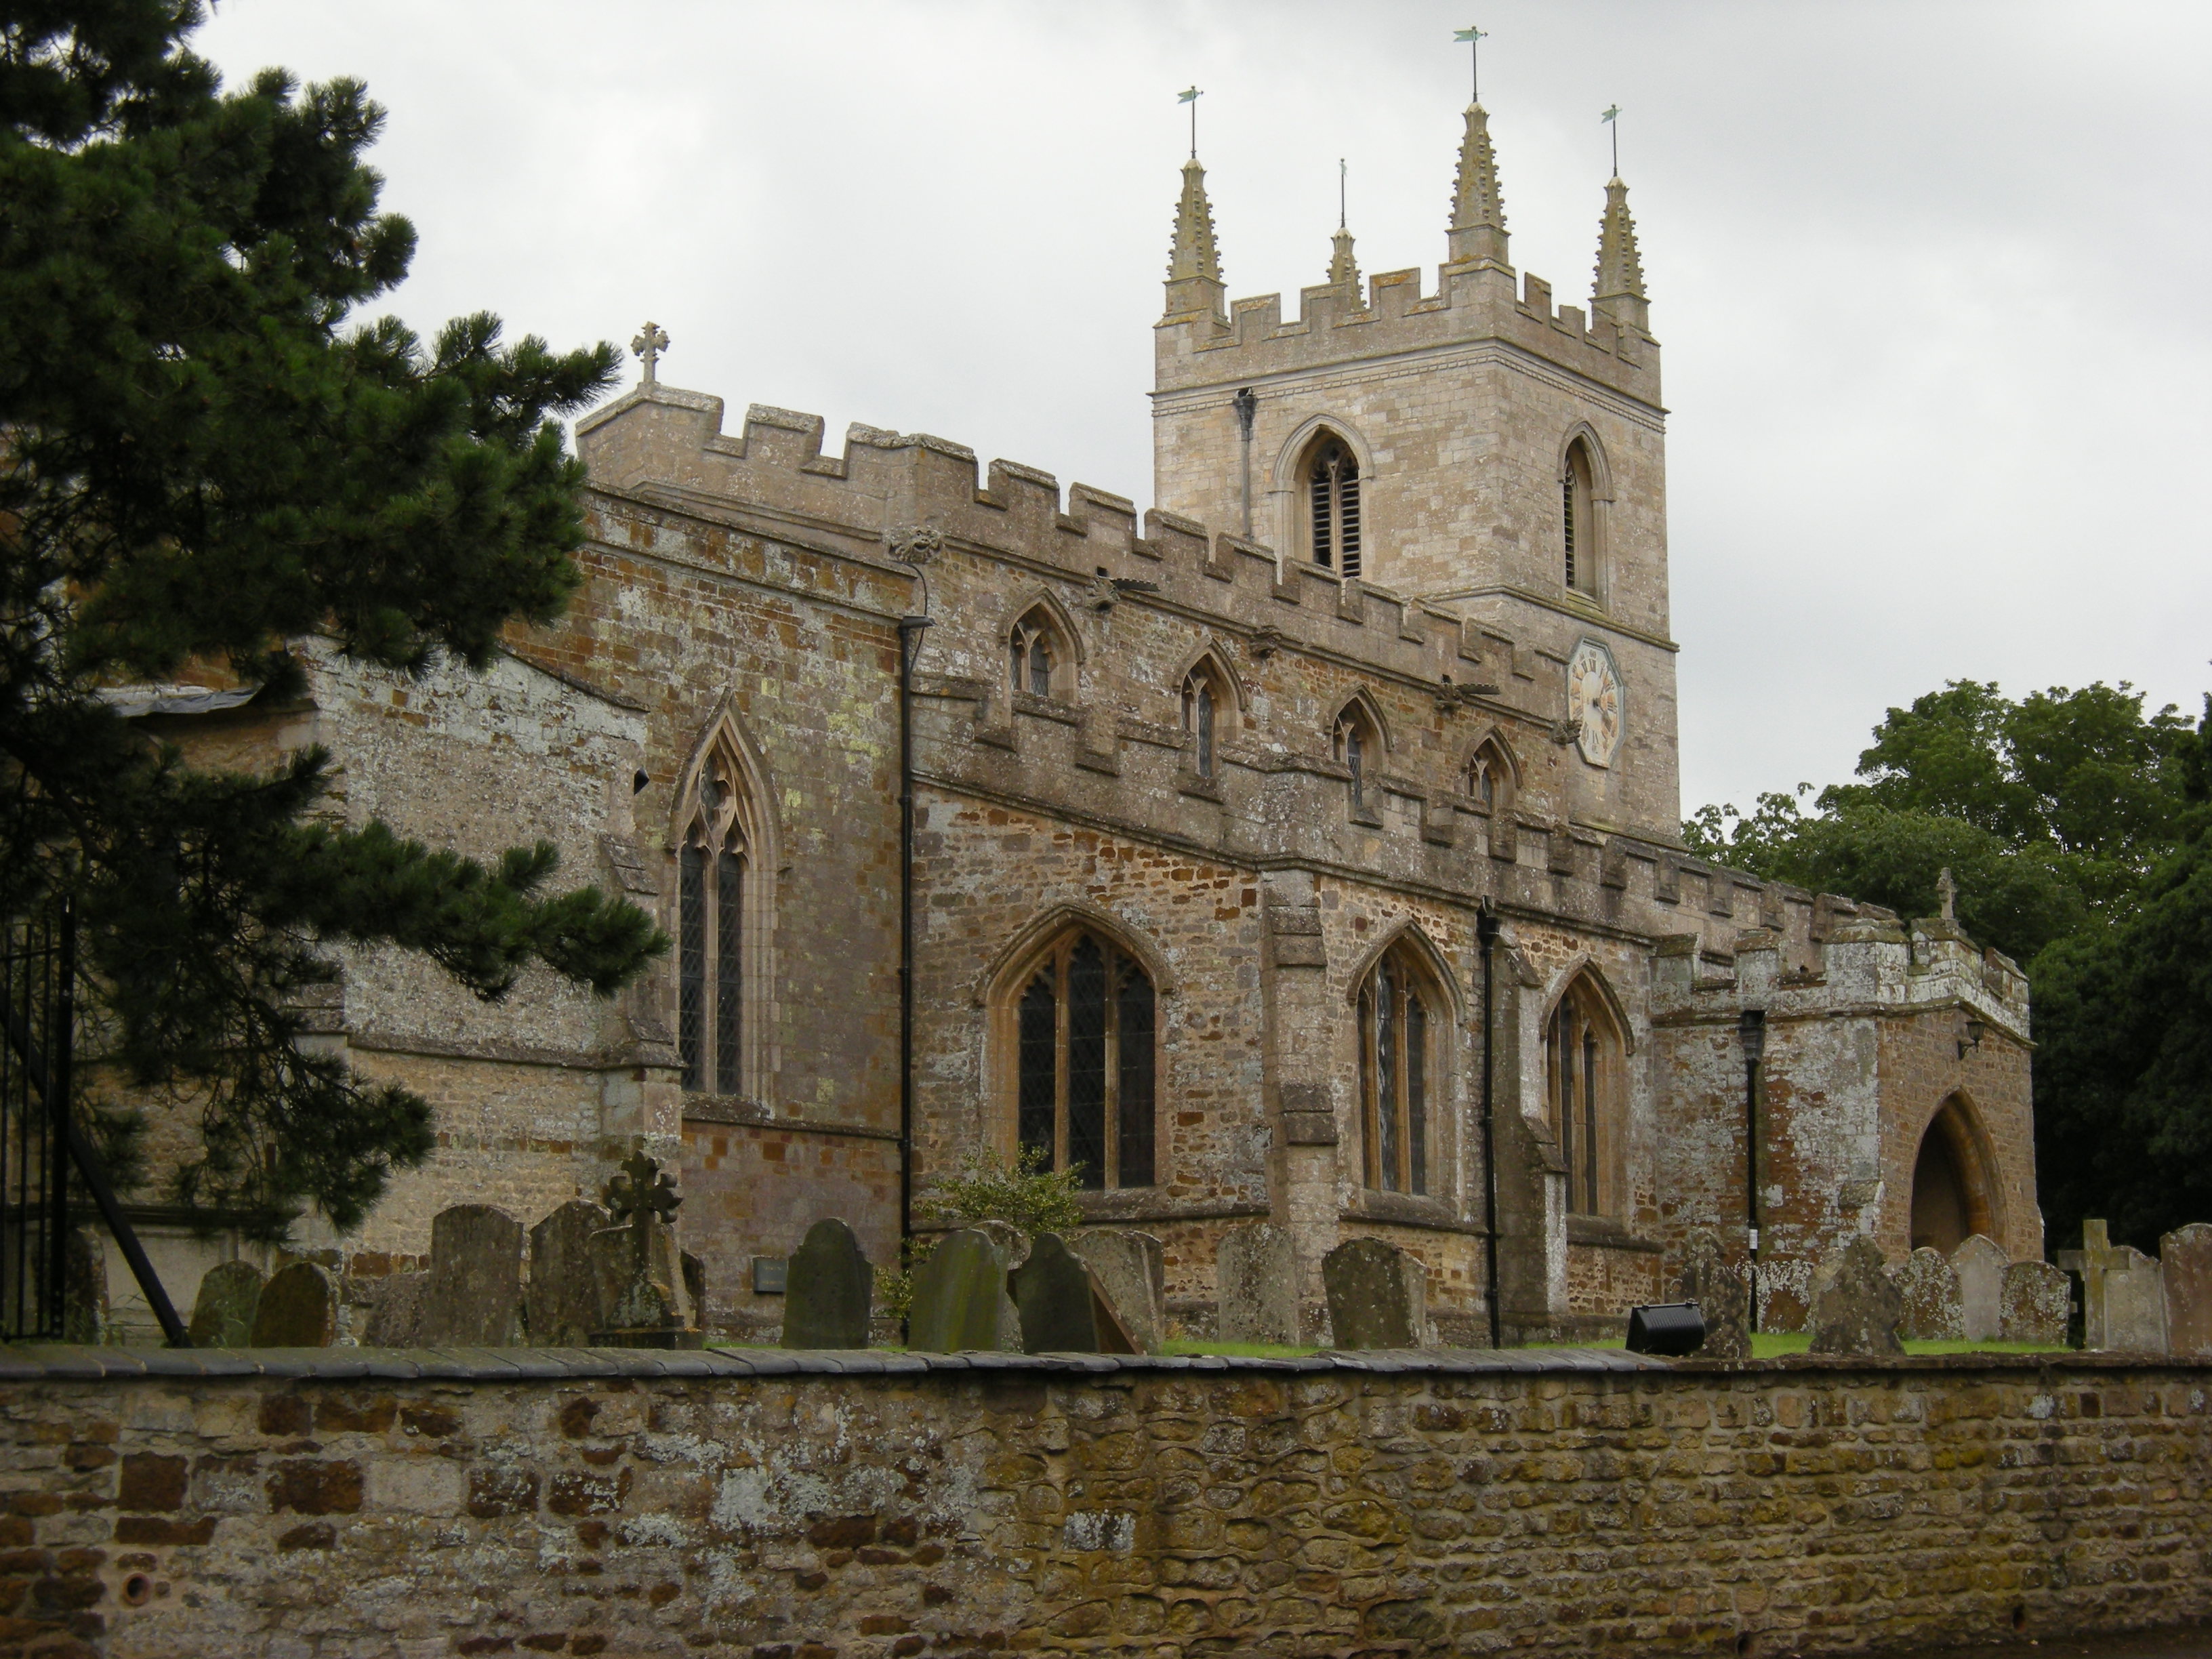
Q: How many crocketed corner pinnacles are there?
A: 4